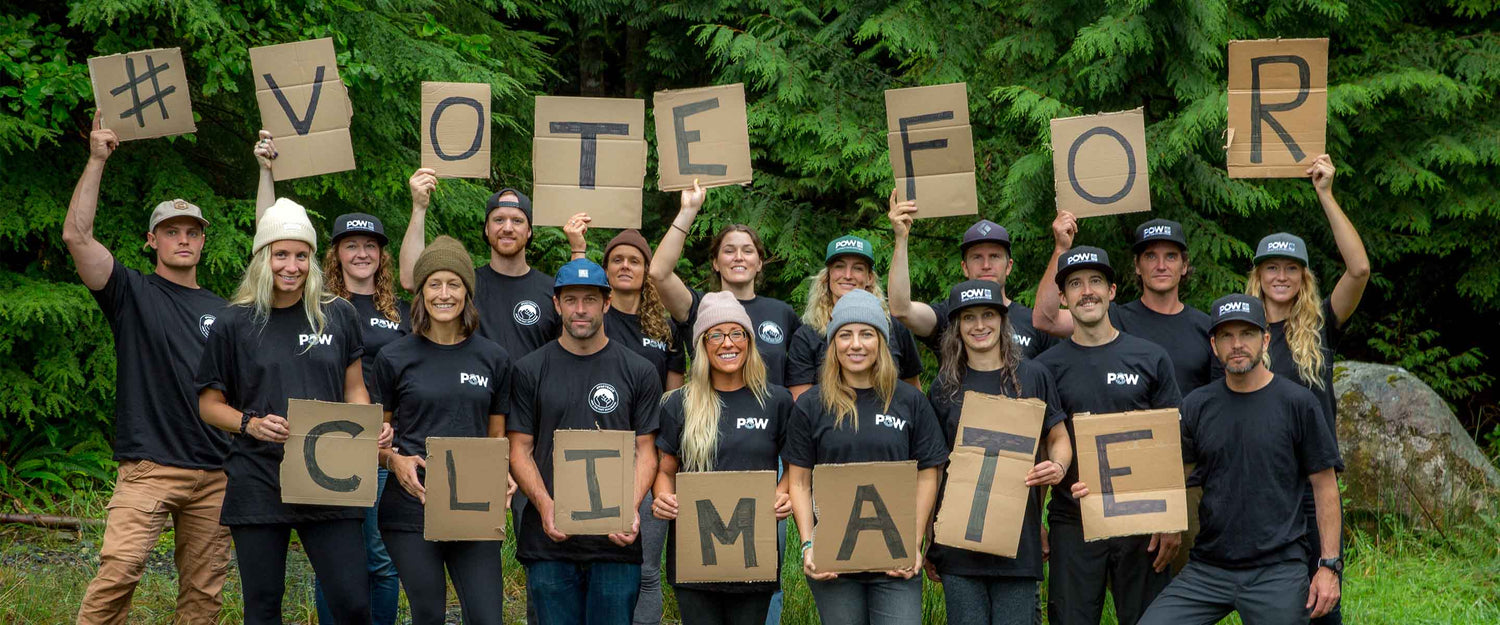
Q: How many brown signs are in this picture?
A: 15